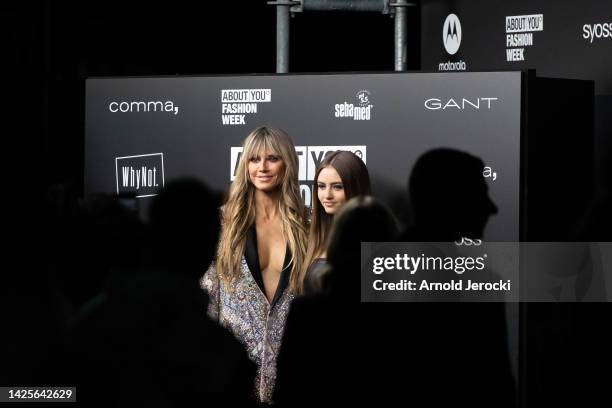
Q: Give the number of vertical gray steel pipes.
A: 2